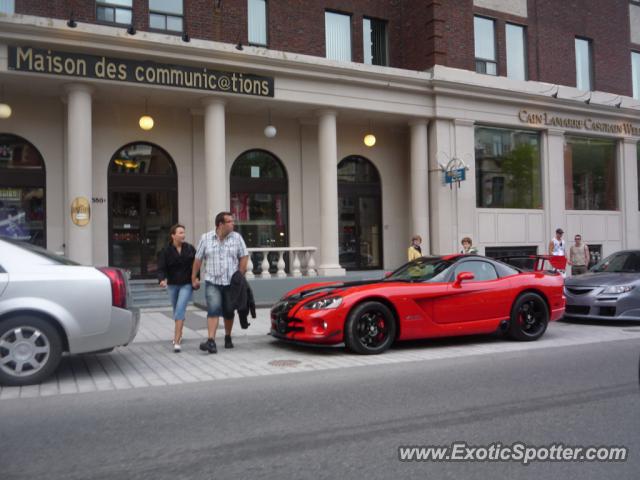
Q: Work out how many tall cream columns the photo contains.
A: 4